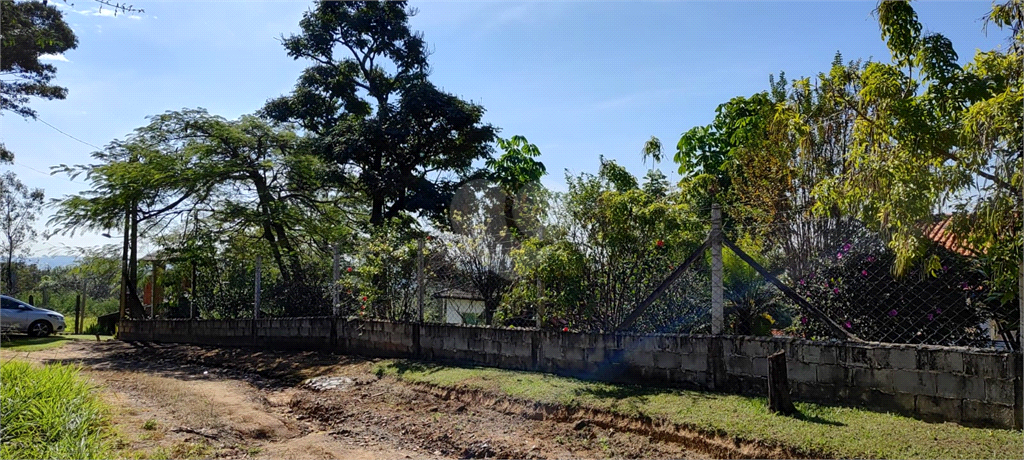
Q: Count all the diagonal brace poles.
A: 2